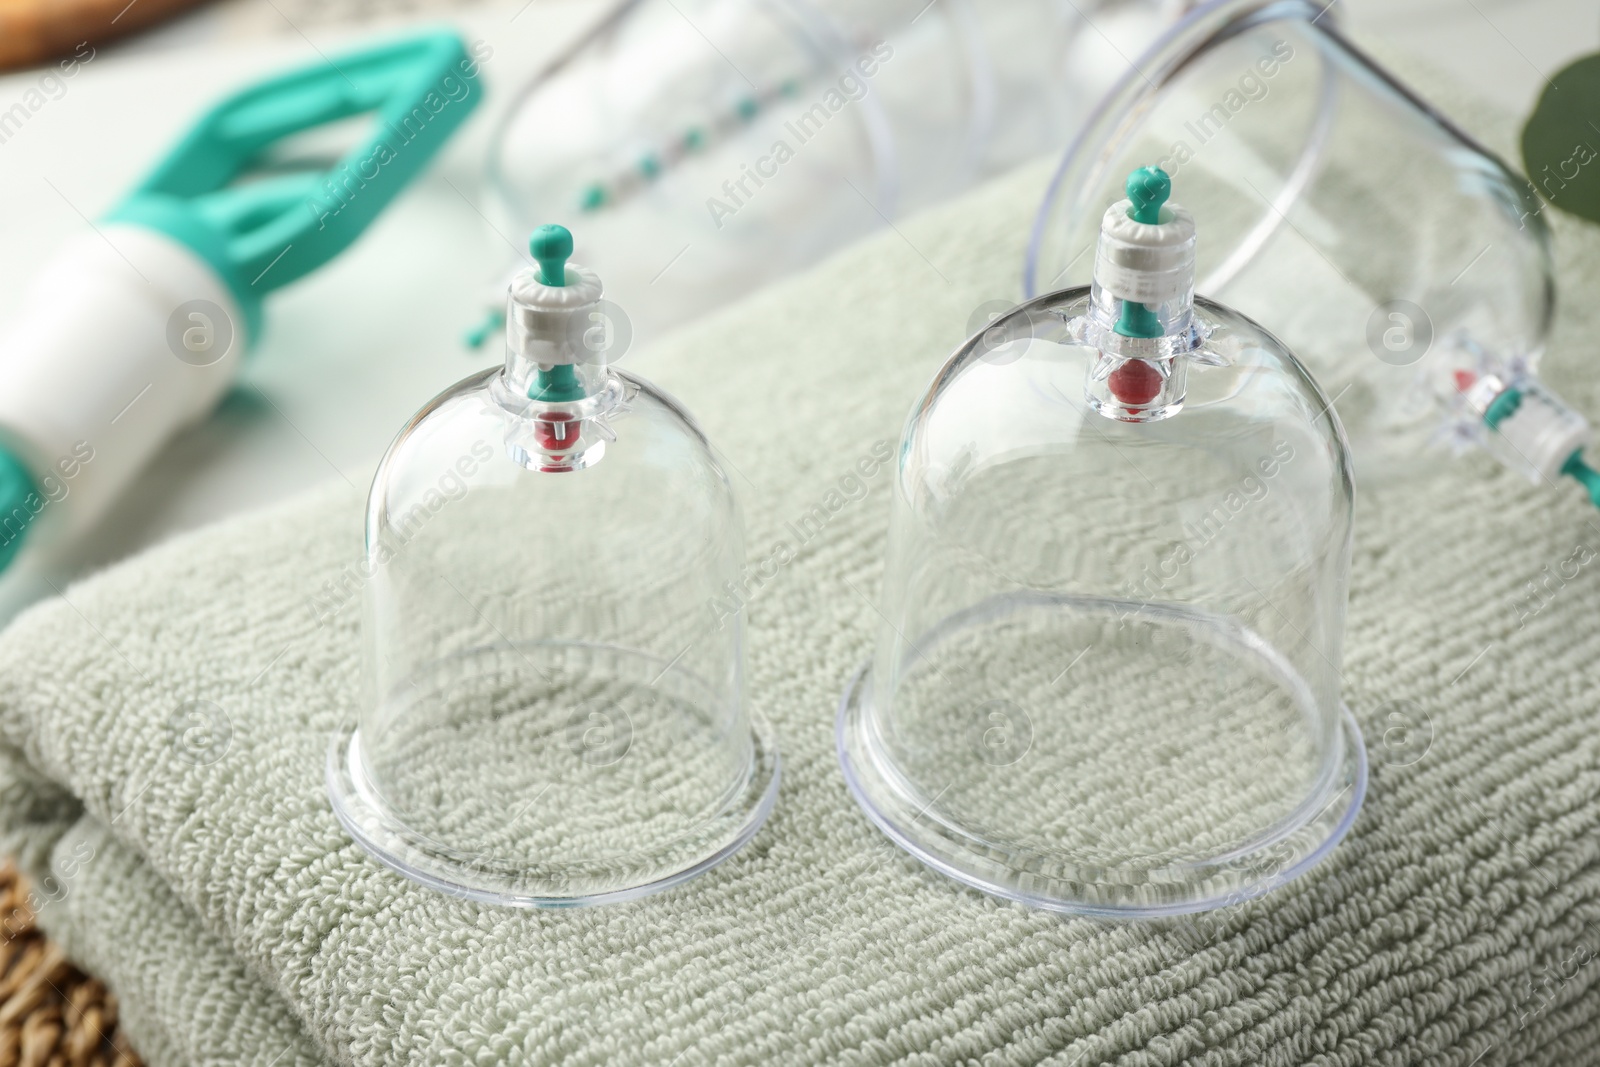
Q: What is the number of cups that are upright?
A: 2